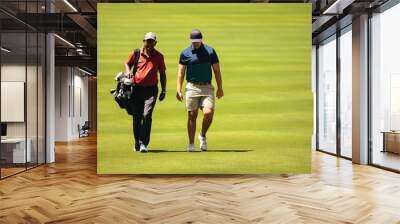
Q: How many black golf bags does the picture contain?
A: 1